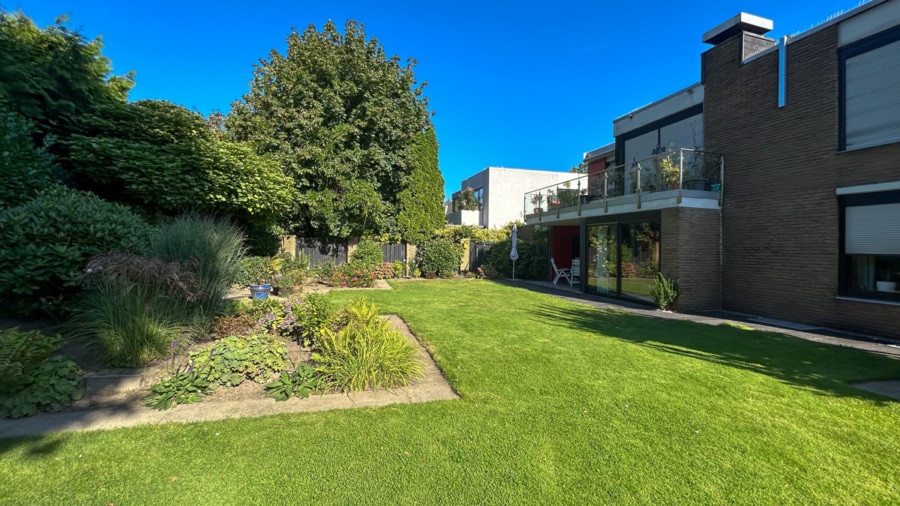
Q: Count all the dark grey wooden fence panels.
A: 3